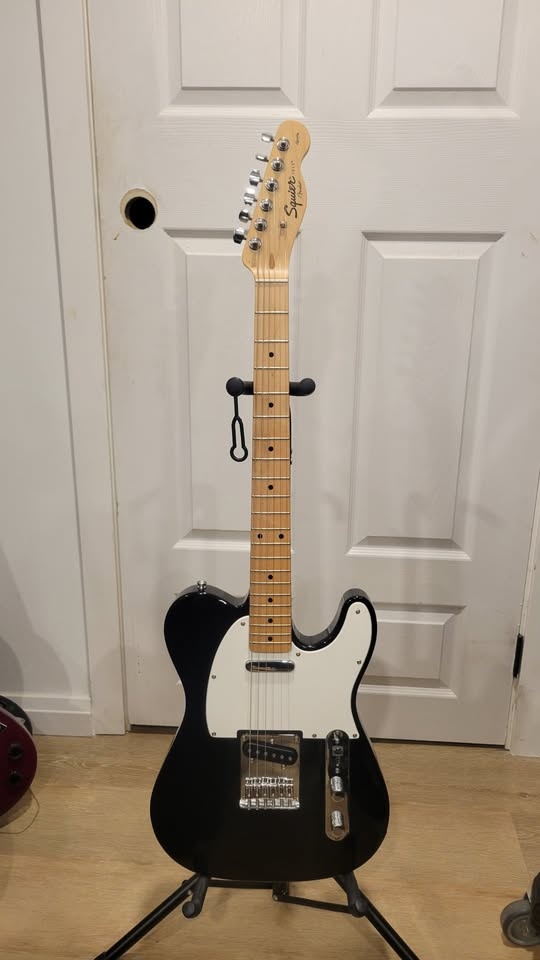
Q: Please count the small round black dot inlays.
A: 10